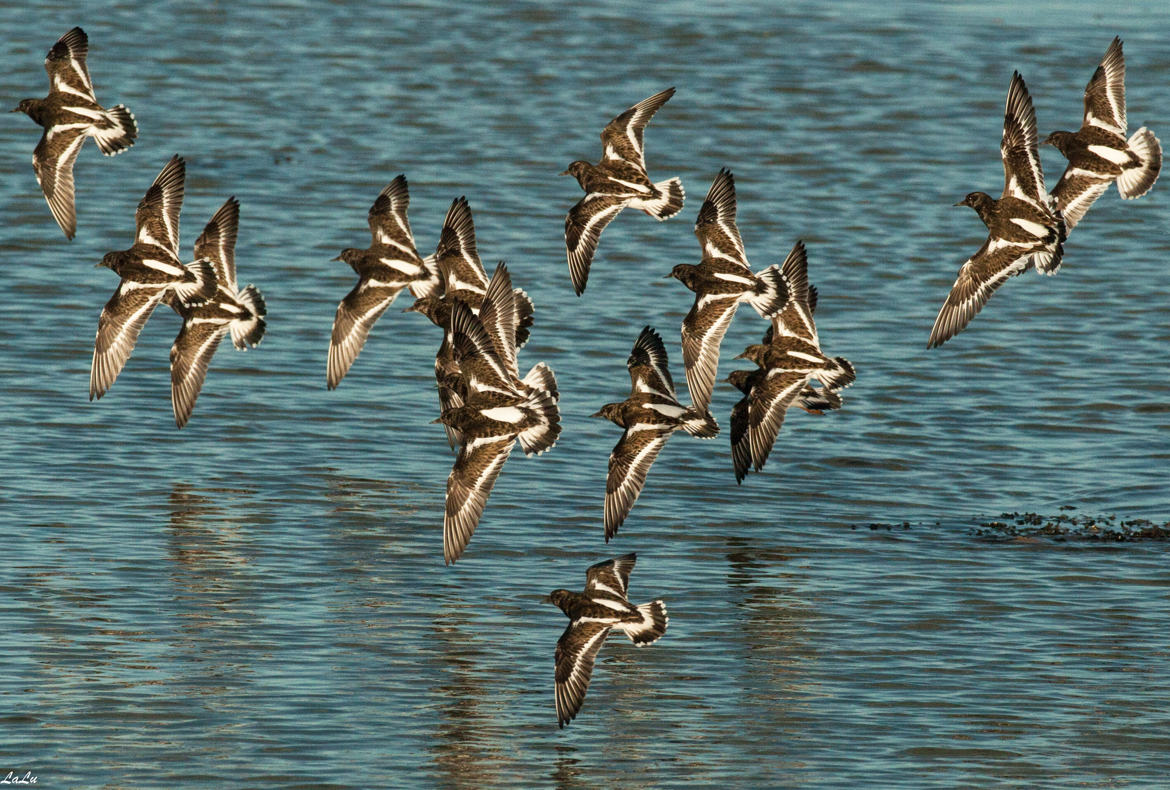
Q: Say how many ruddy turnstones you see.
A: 15